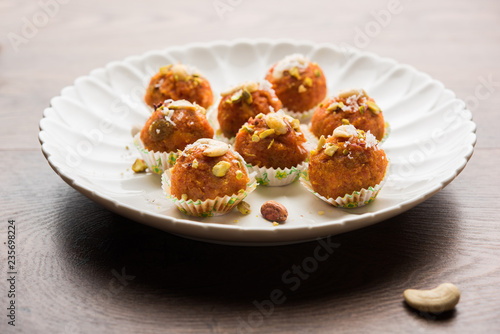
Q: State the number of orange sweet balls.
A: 8